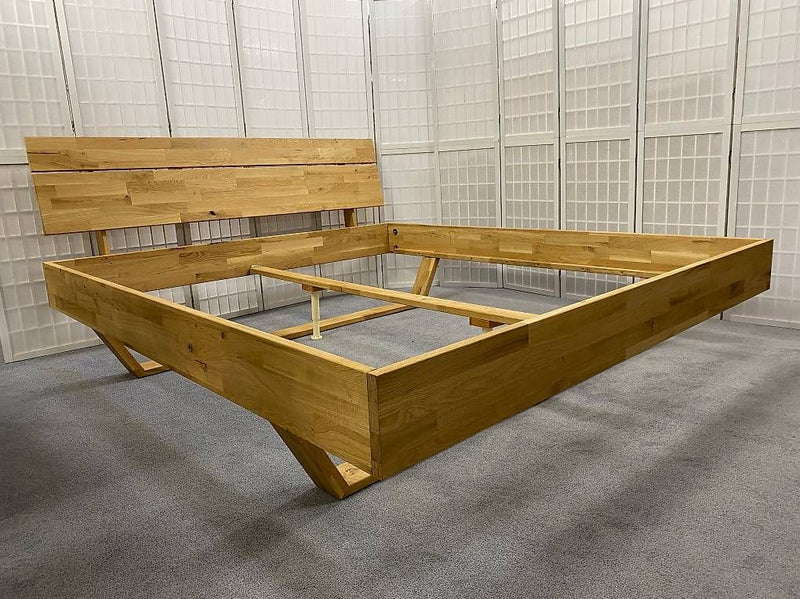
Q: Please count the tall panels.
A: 11